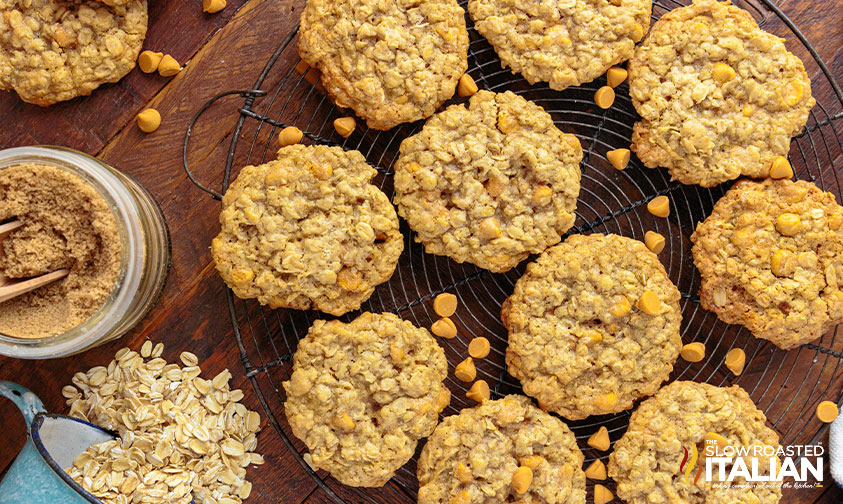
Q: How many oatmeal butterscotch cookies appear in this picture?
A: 11